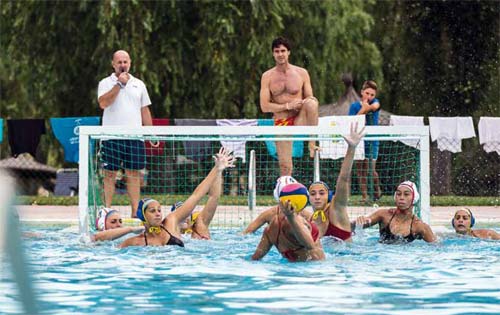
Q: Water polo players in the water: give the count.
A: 7